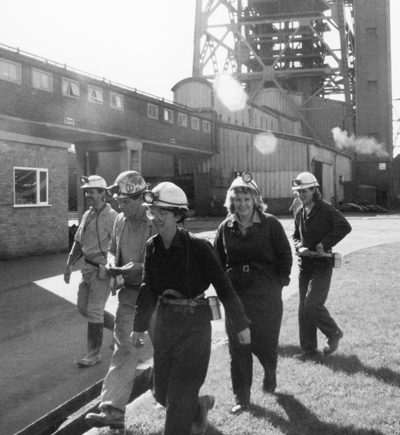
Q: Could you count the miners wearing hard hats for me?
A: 5